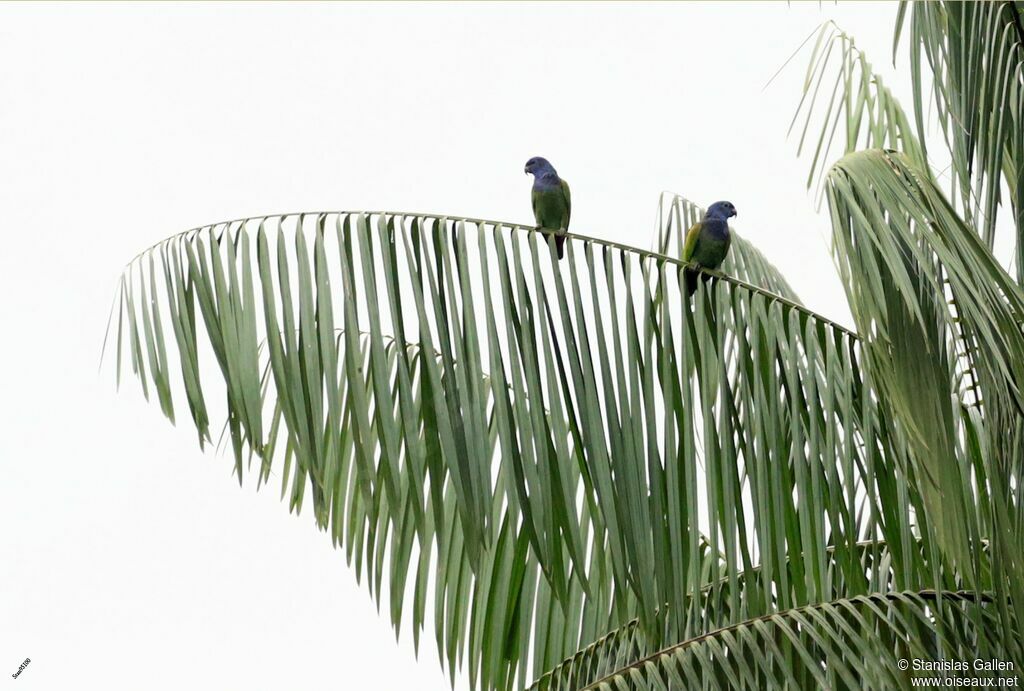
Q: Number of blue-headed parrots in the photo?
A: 2